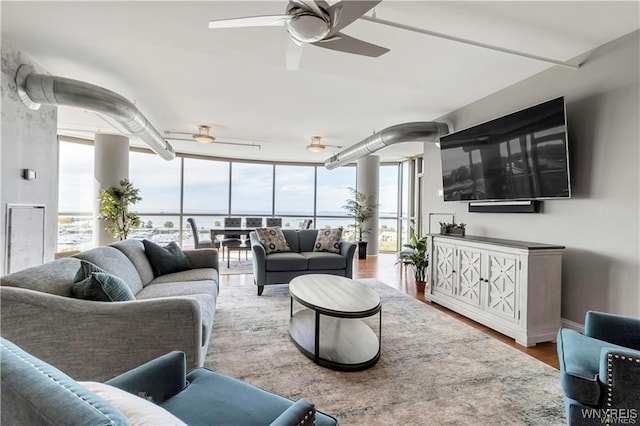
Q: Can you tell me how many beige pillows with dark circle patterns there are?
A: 2